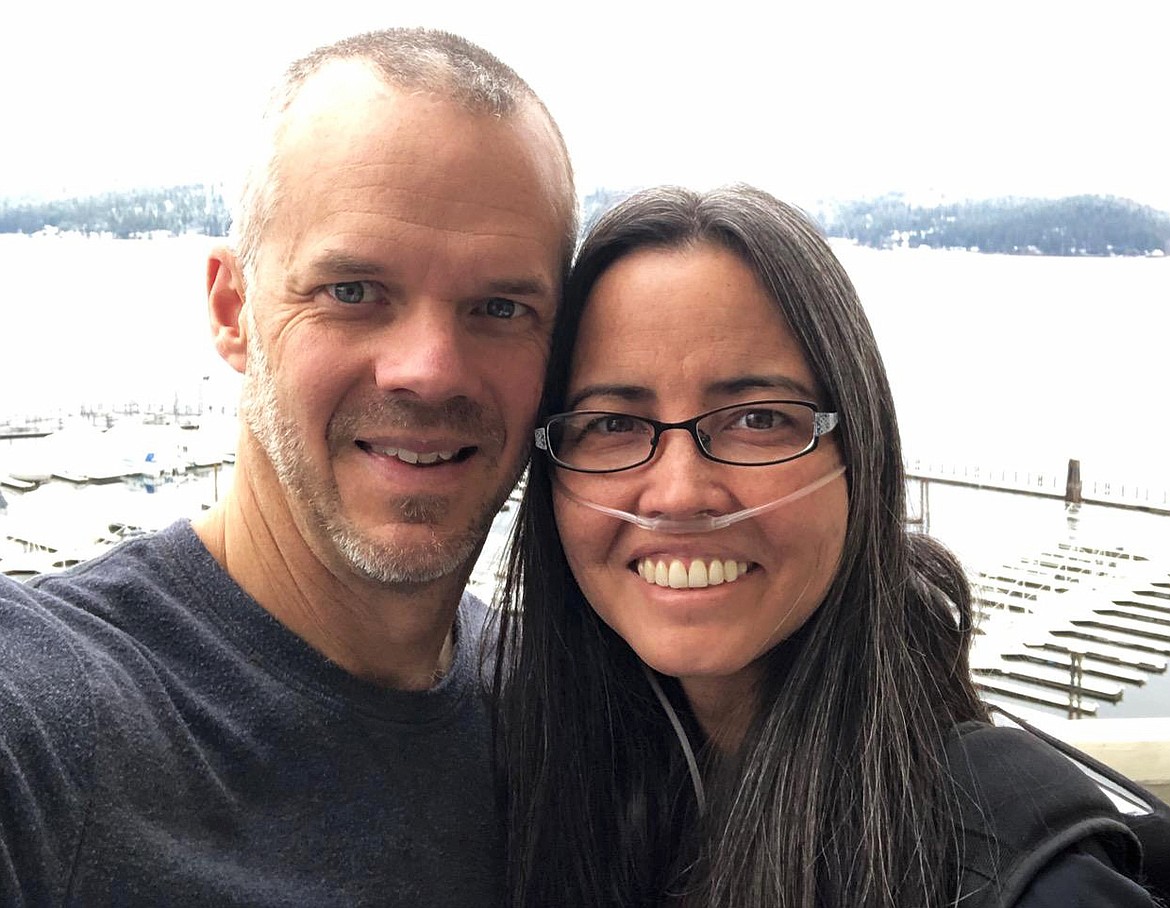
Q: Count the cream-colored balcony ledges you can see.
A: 1